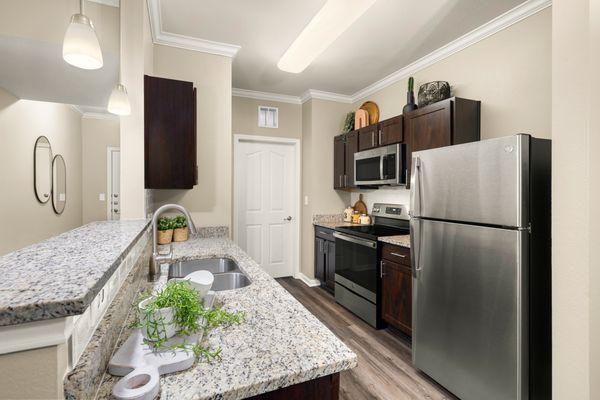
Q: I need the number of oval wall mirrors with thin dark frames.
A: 2